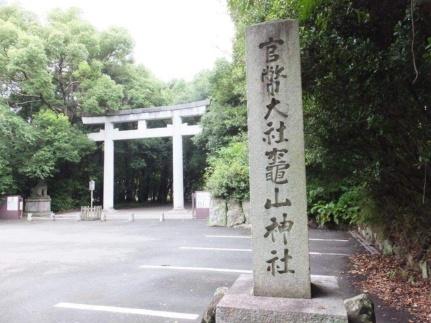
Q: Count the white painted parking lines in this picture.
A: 4